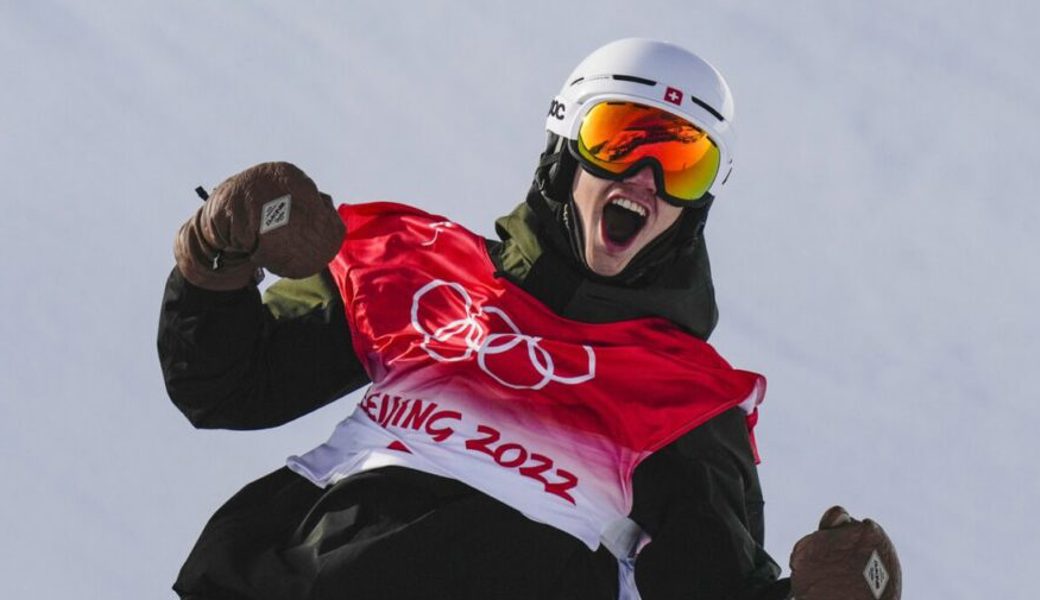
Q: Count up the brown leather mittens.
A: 2